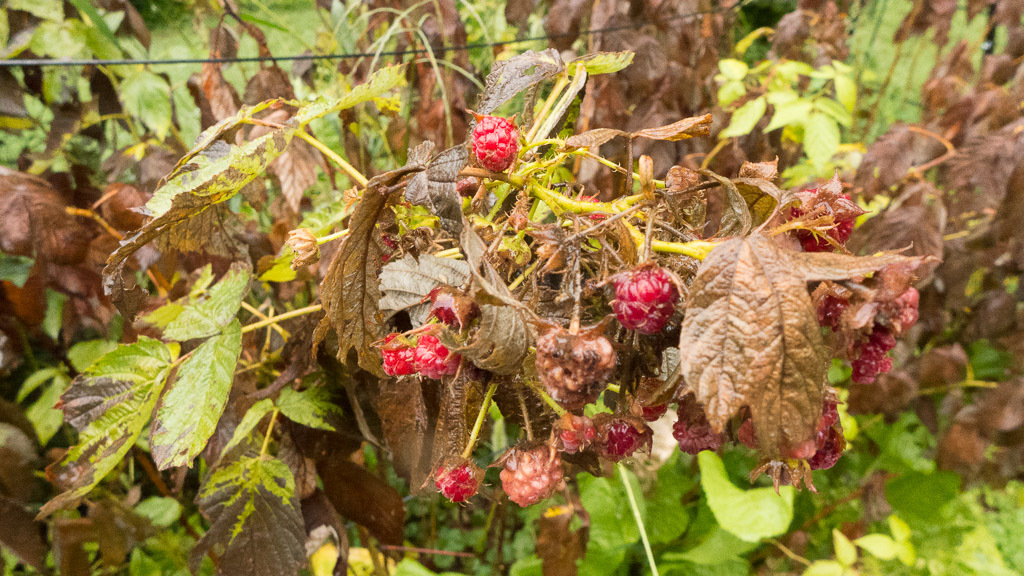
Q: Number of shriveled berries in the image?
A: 2